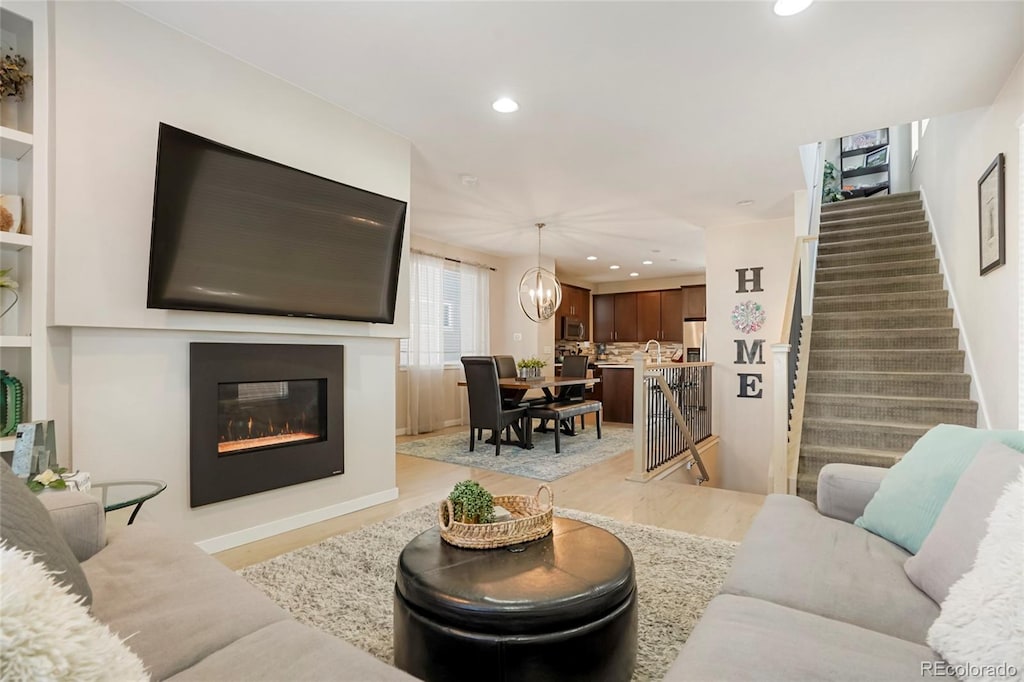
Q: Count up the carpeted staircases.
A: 1